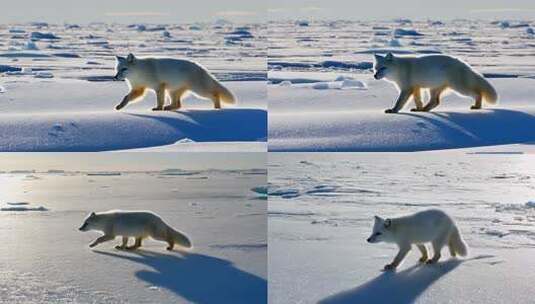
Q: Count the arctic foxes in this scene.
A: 4